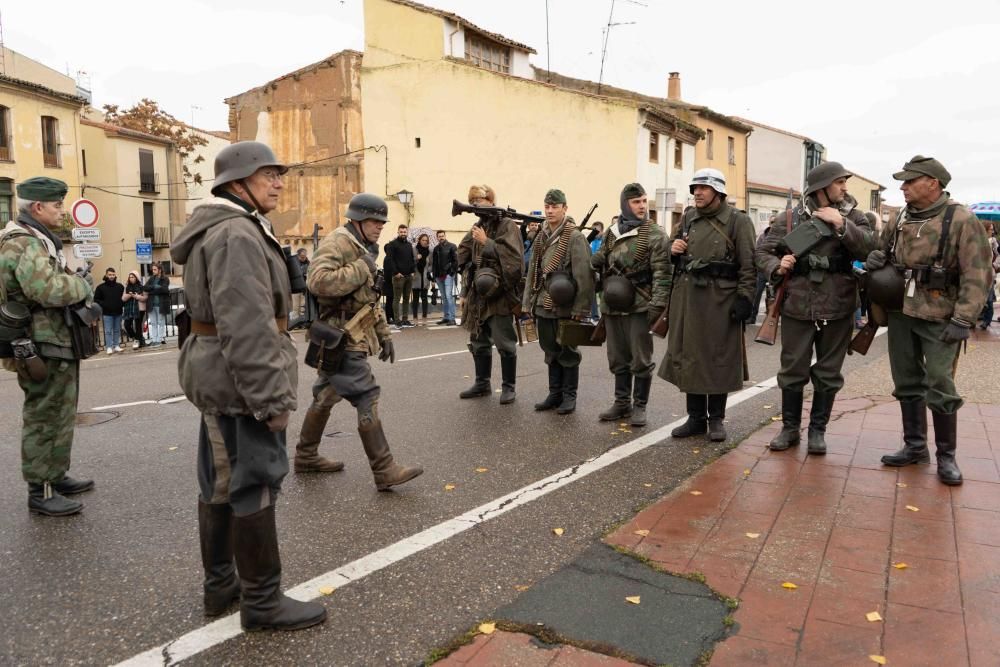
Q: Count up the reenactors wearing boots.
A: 9